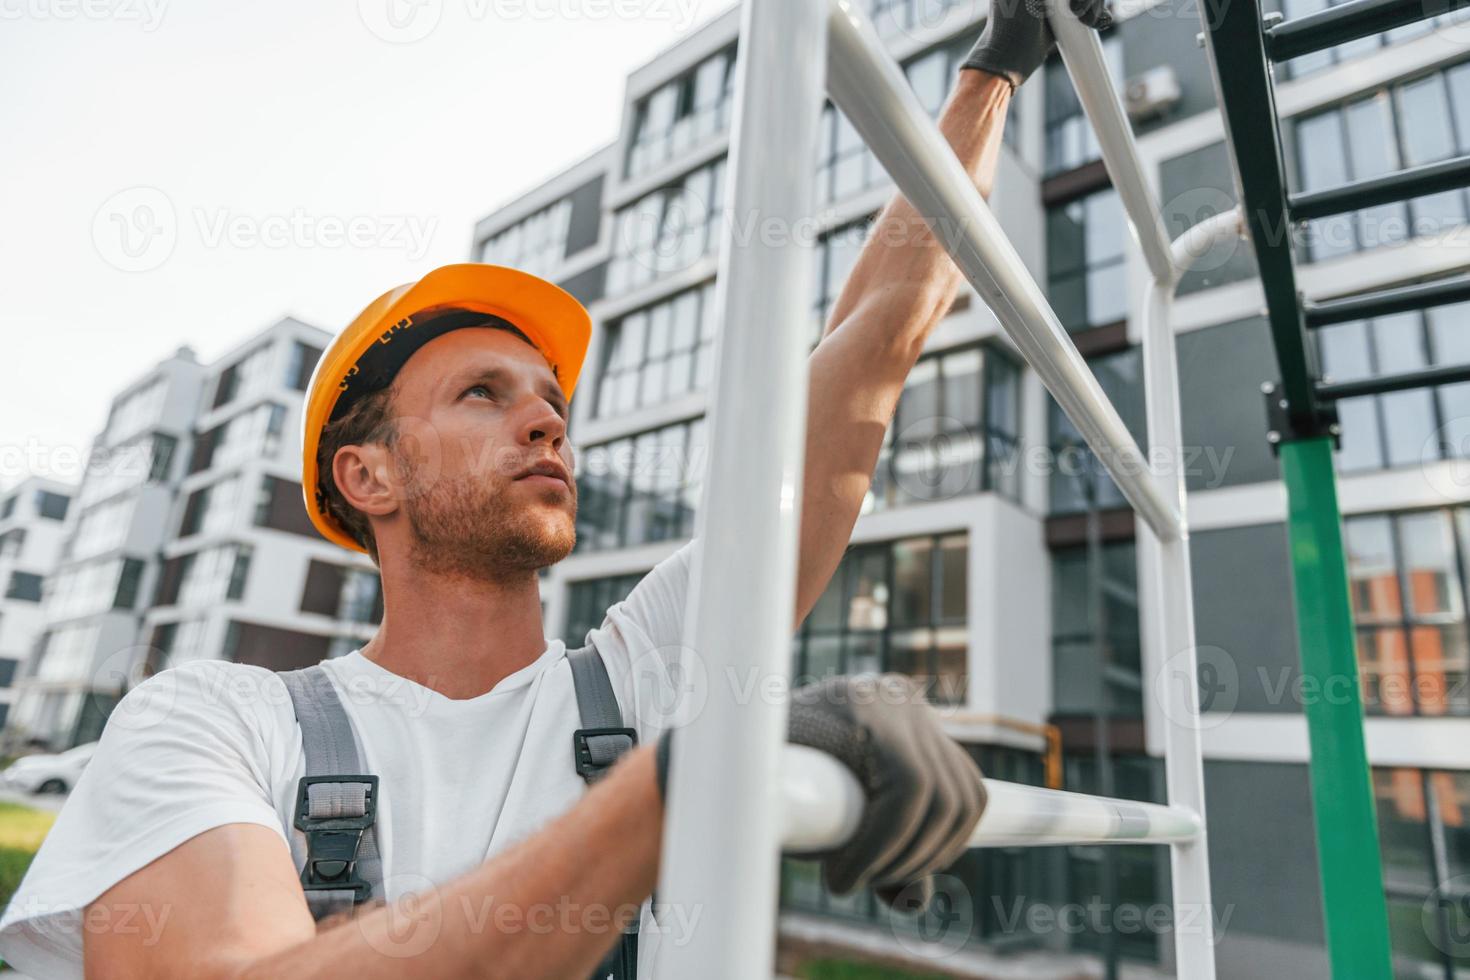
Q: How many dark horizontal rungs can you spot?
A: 4